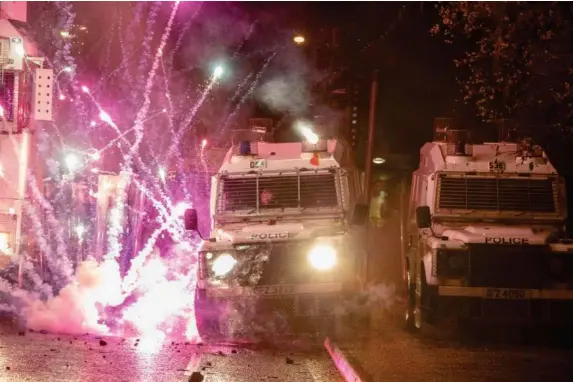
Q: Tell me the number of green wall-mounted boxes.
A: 0